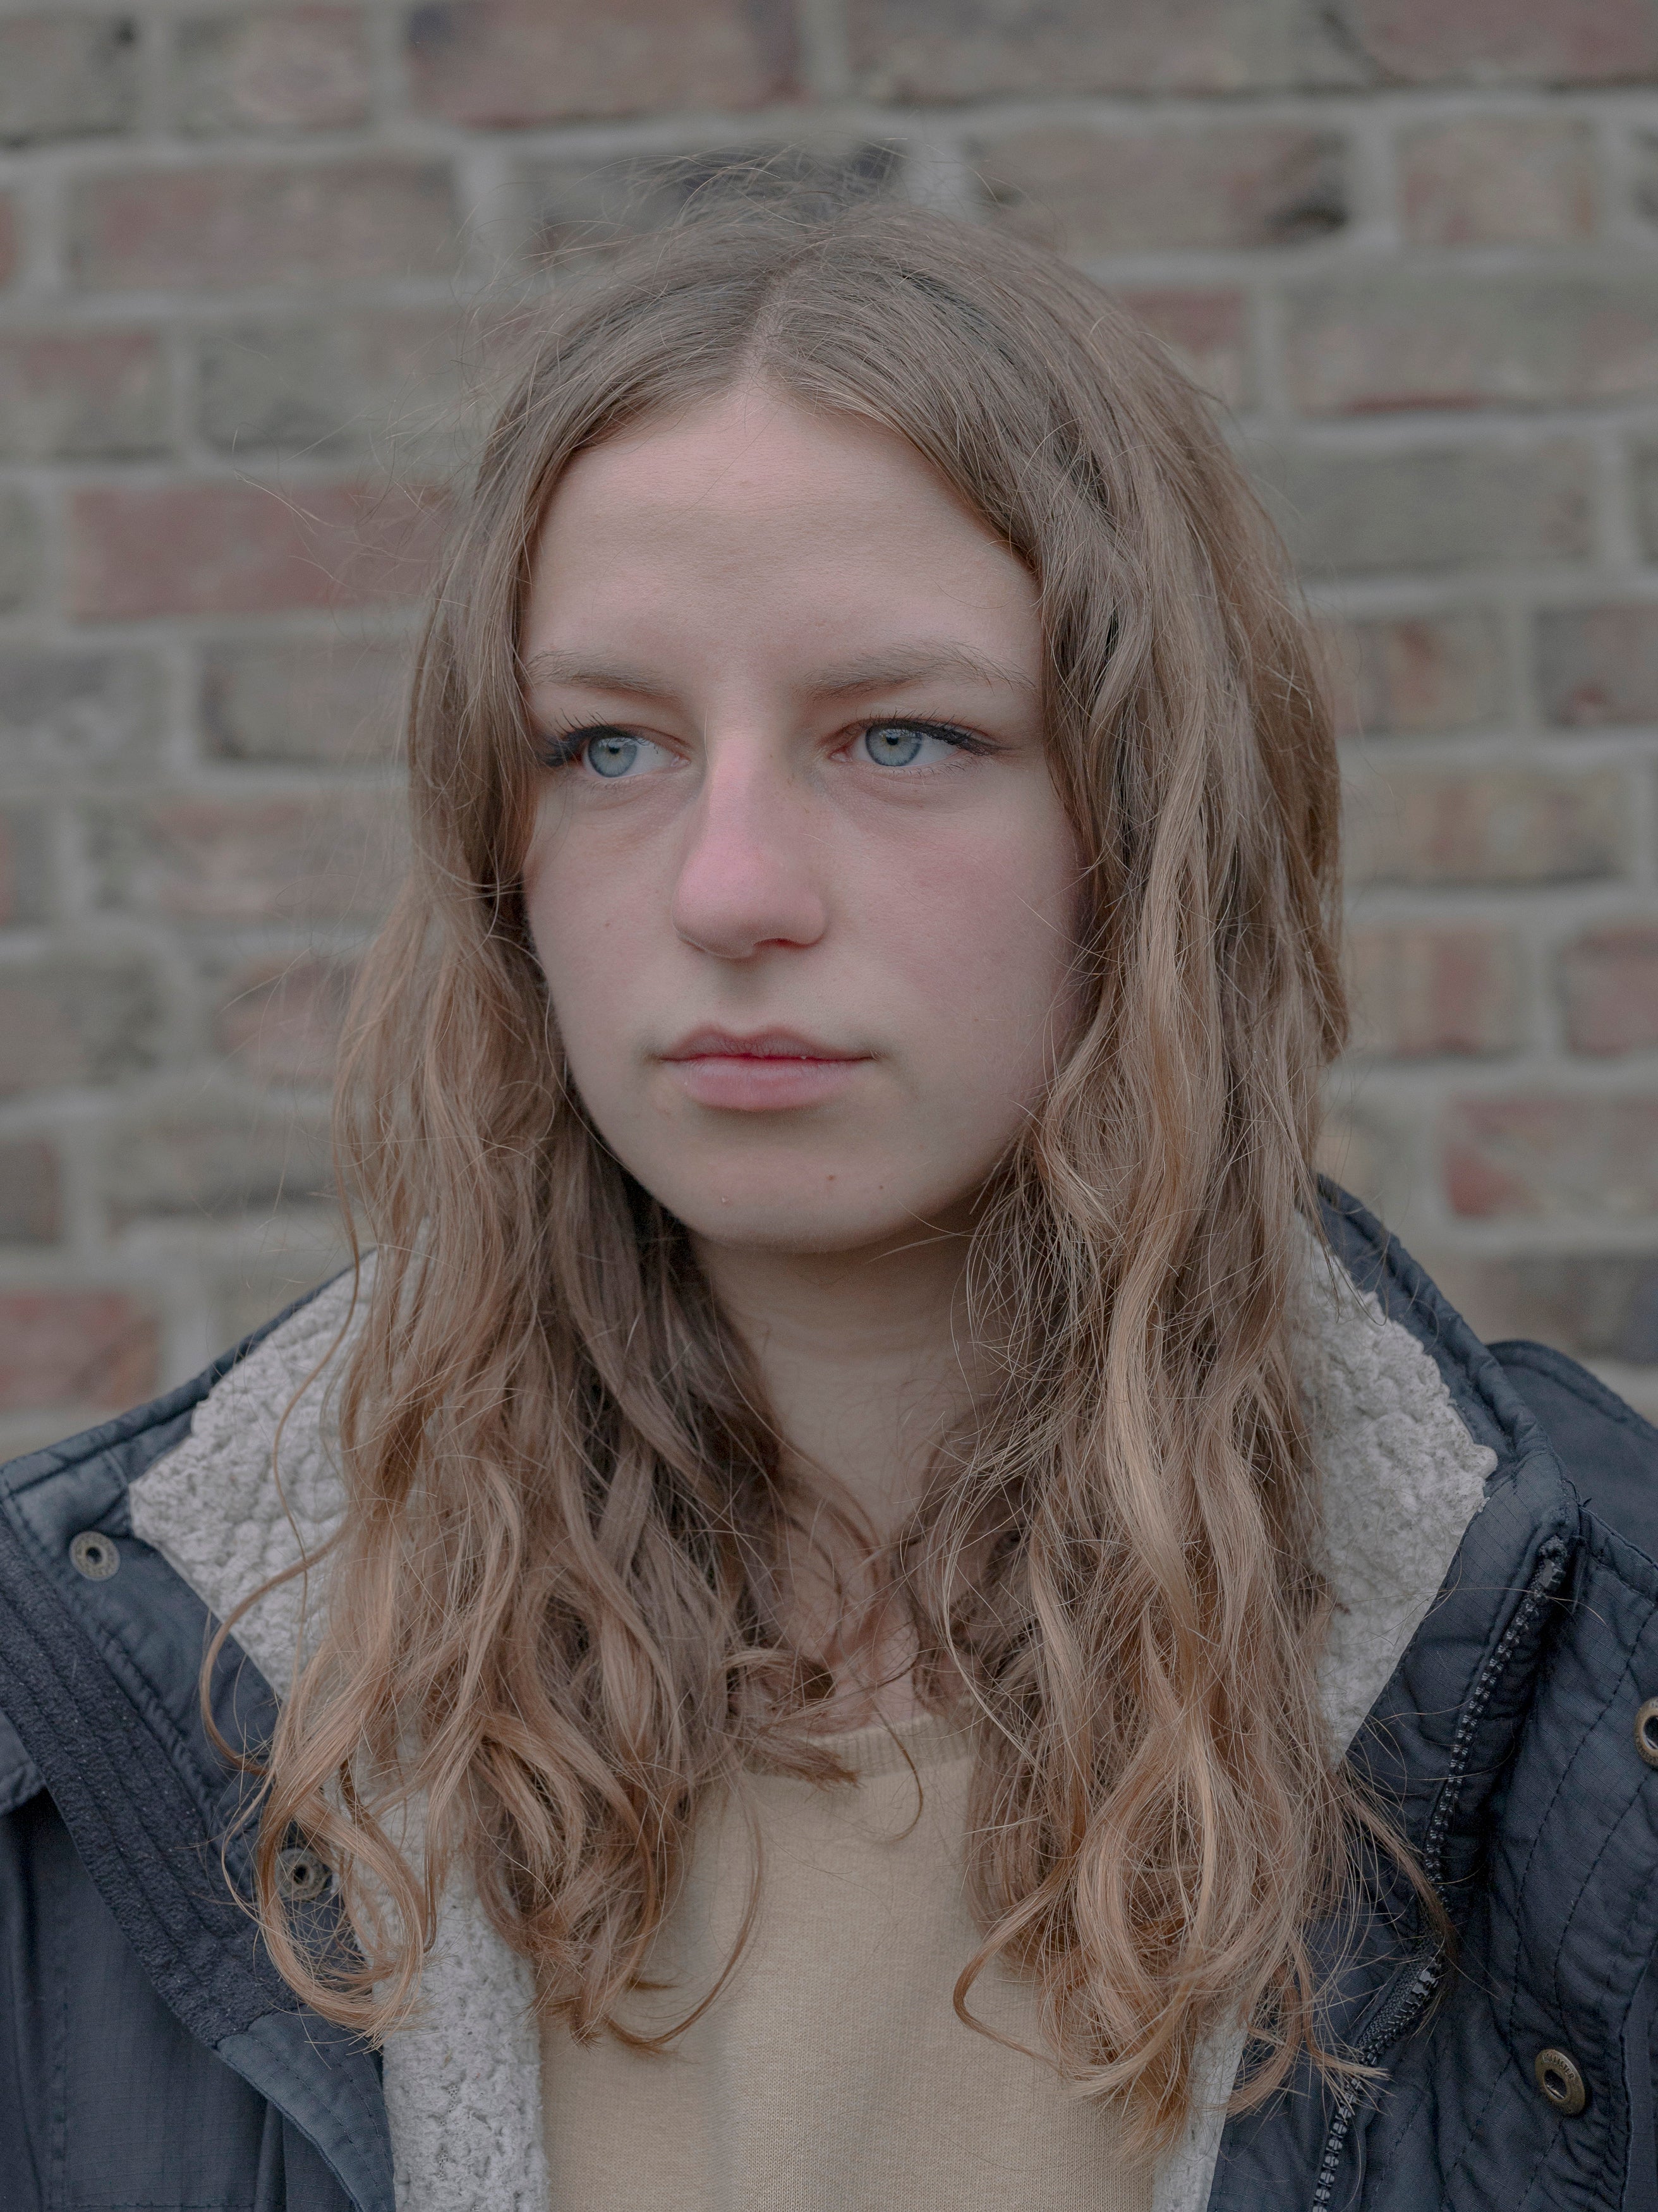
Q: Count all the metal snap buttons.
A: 4